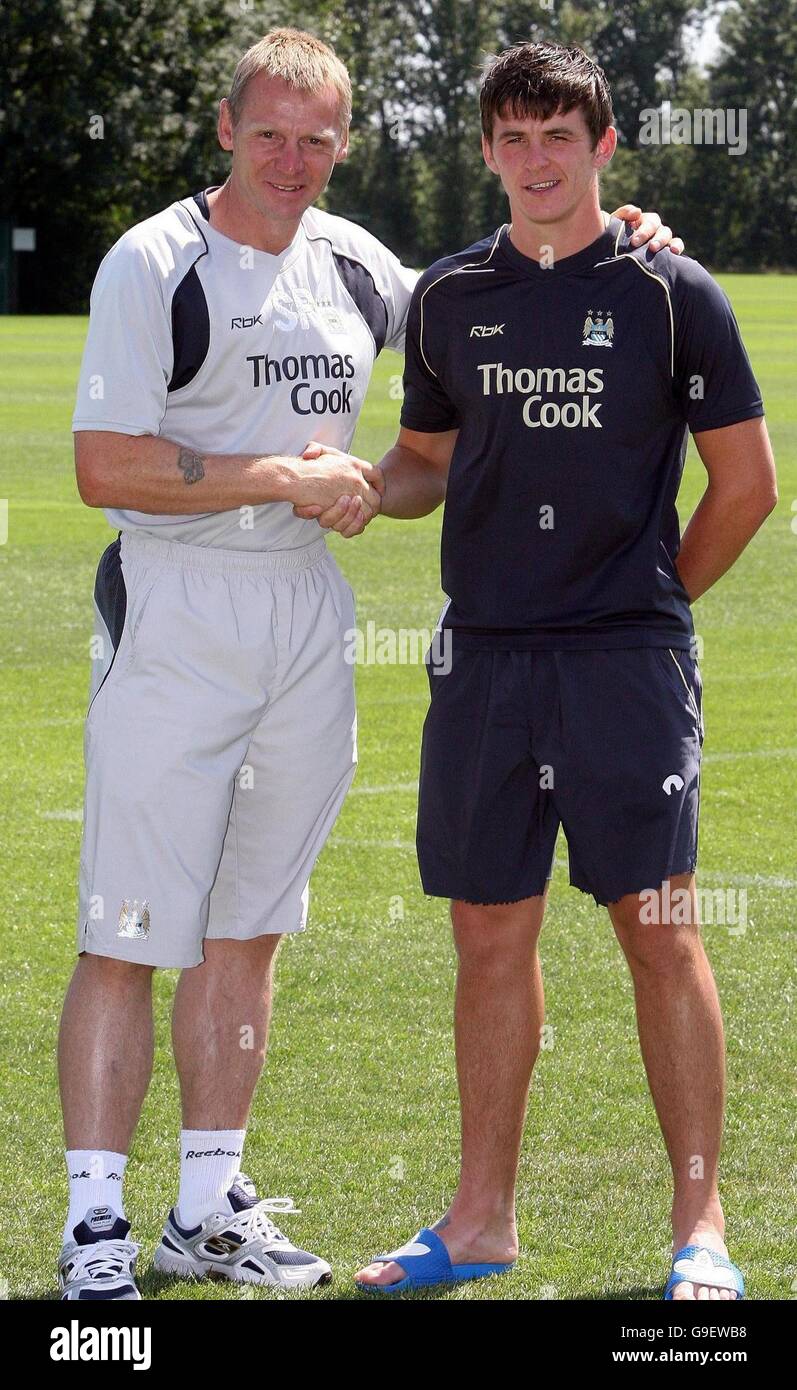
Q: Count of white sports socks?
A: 2